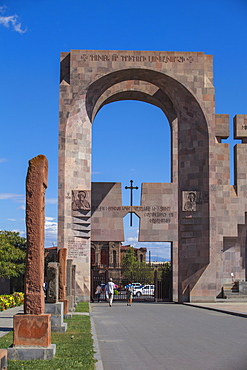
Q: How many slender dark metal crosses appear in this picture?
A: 1